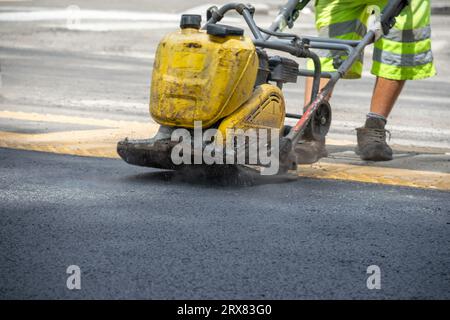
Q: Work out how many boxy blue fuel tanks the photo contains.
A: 0